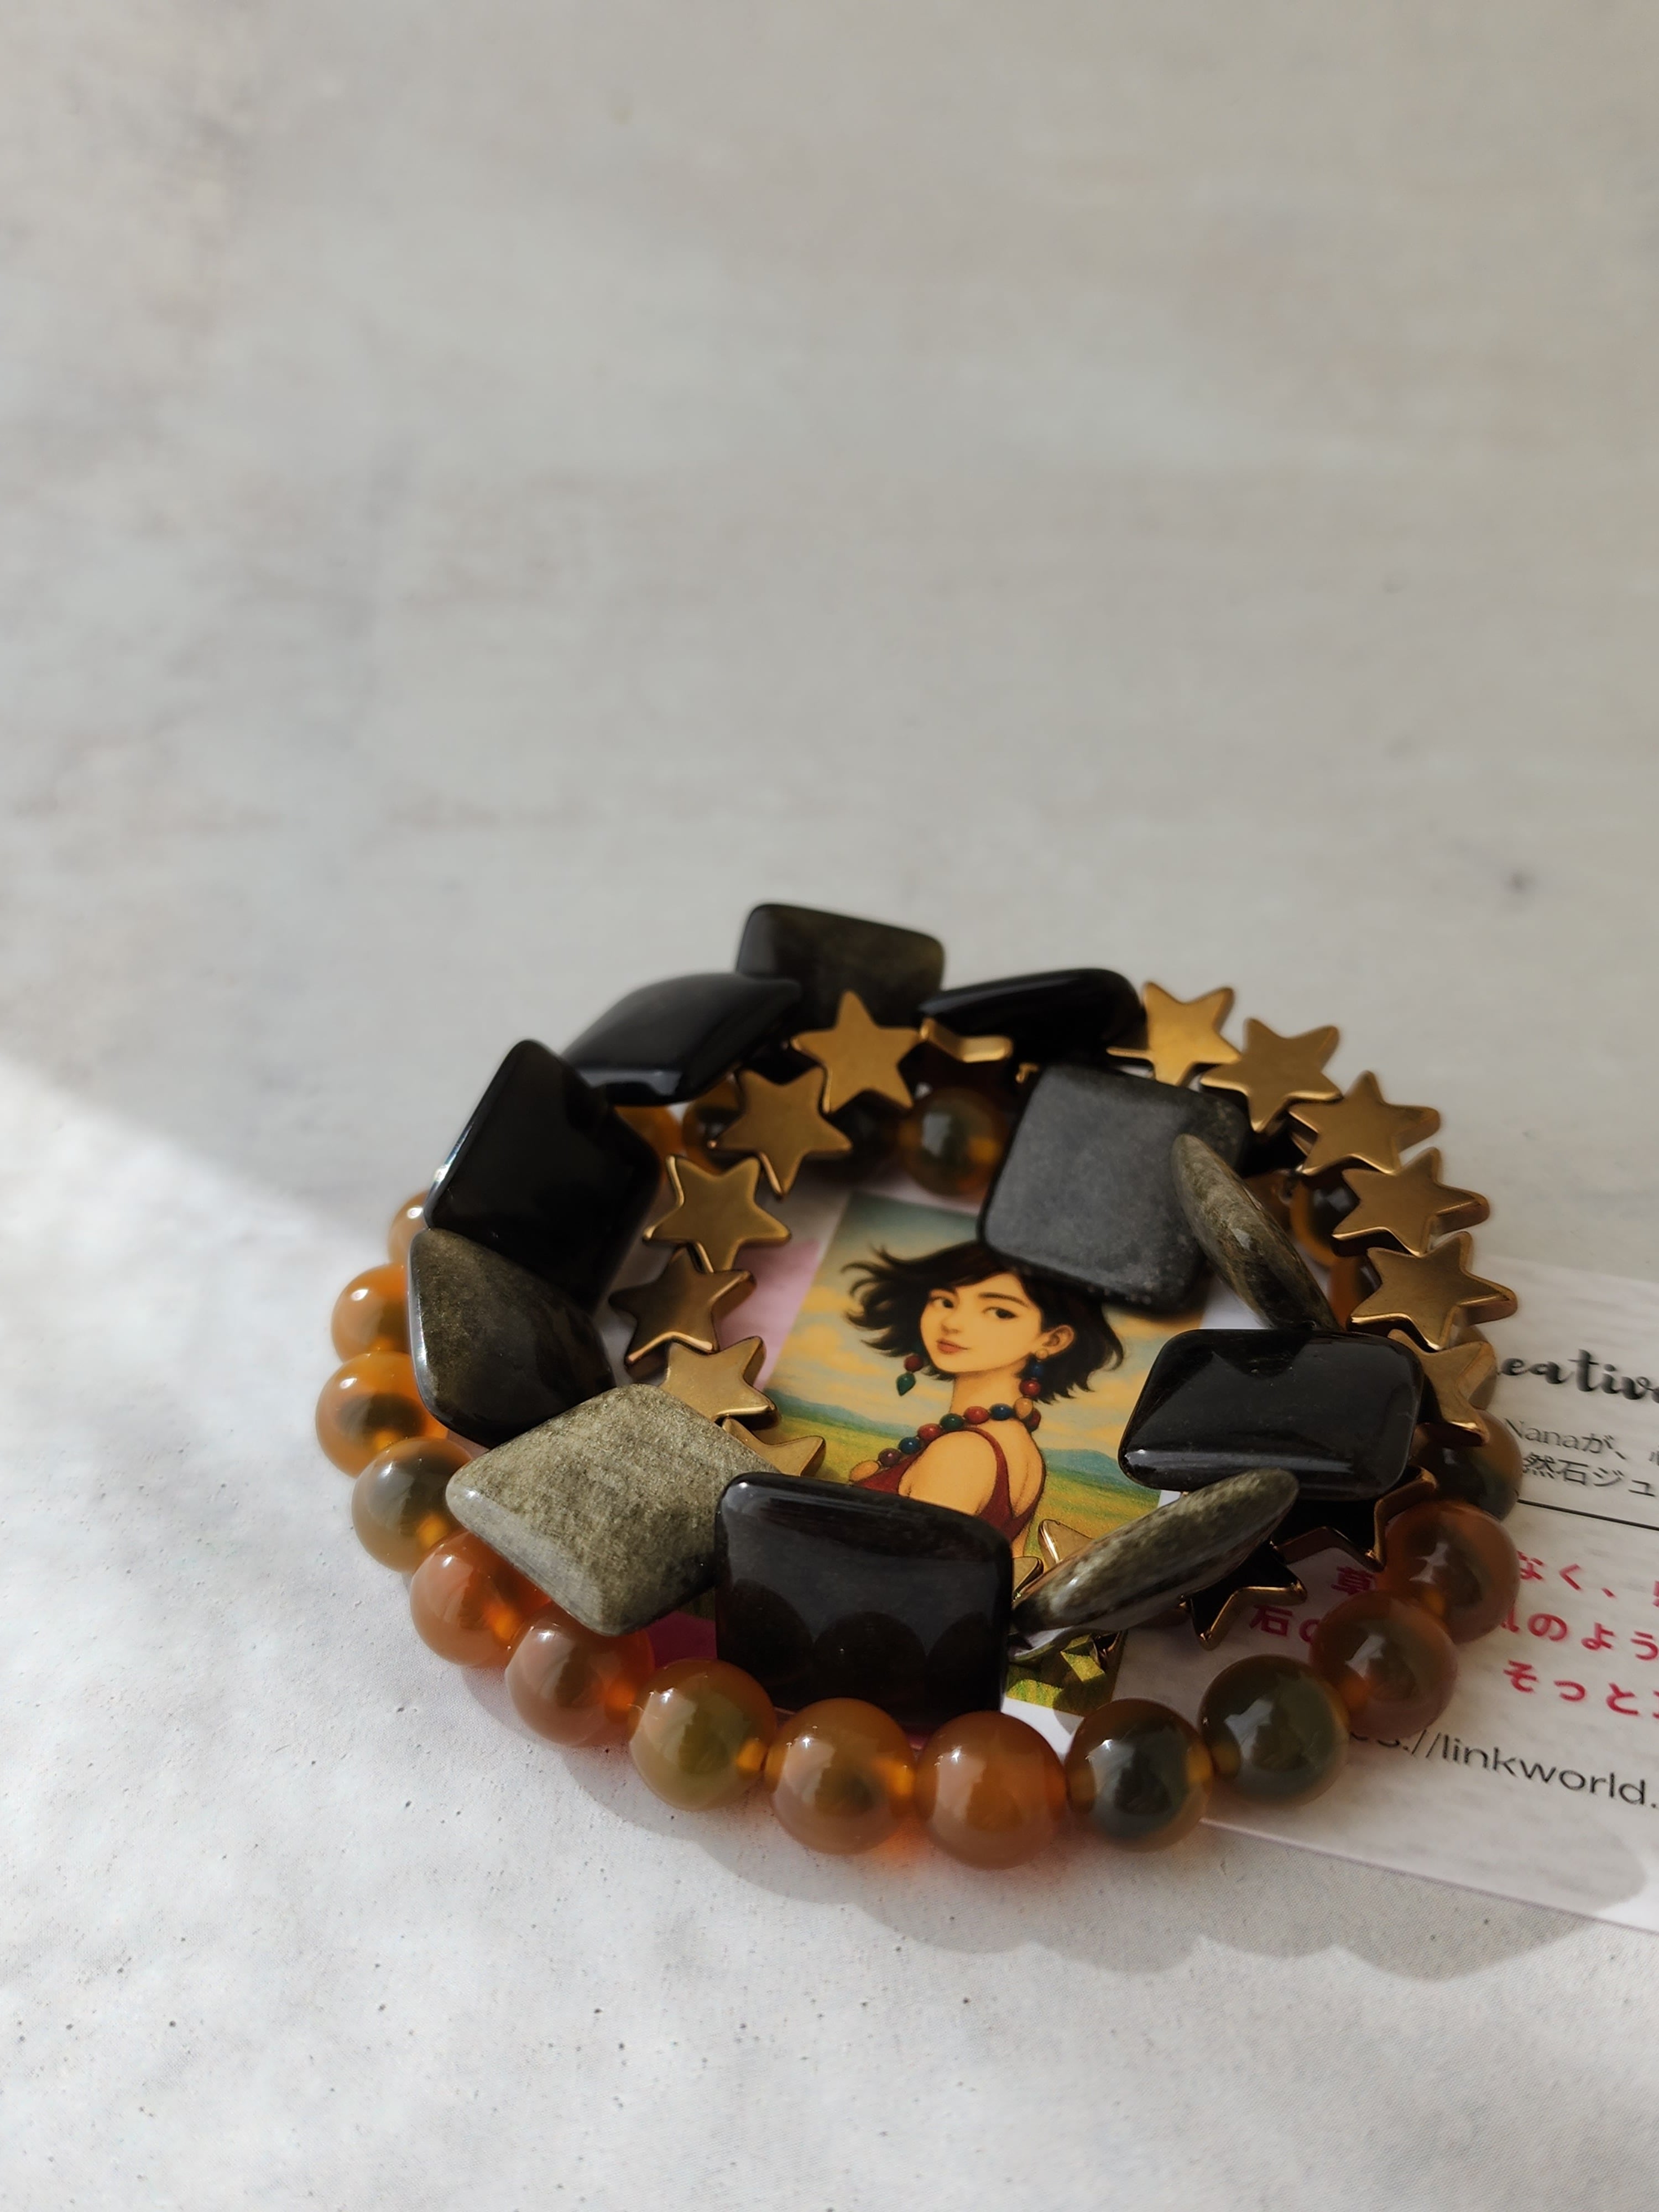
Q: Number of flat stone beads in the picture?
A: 11